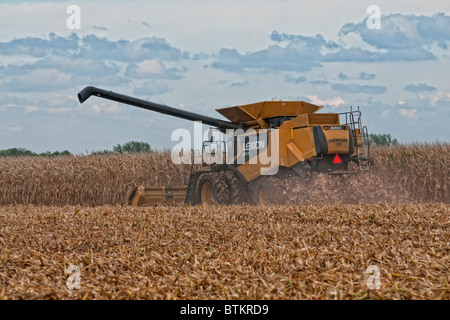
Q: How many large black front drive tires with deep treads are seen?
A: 2